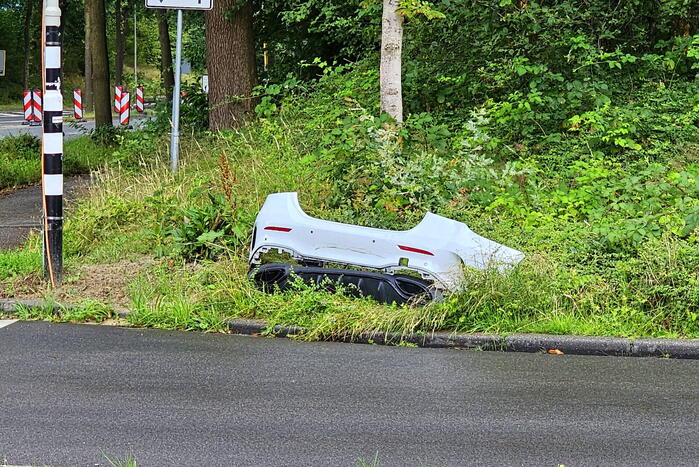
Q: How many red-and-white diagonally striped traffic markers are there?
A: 6